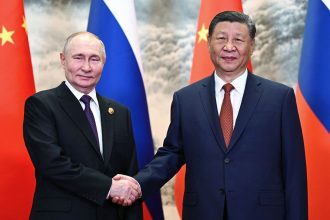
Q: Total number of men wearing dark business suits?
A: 2